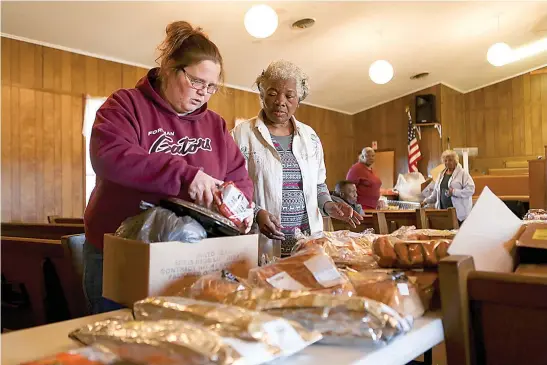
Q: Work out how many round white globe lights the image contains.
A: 3